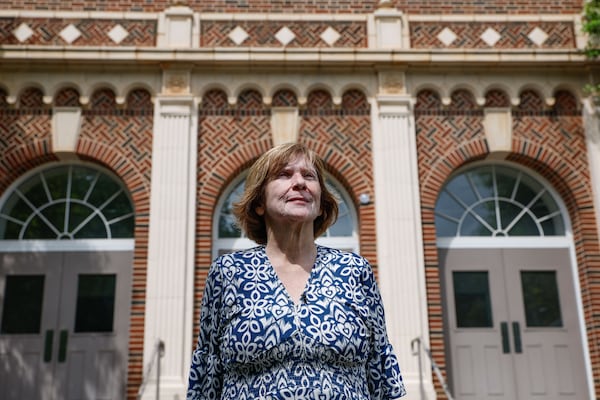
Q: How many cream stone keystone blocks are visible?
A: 3